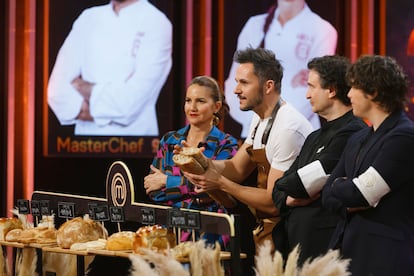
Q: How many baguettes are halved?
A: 1